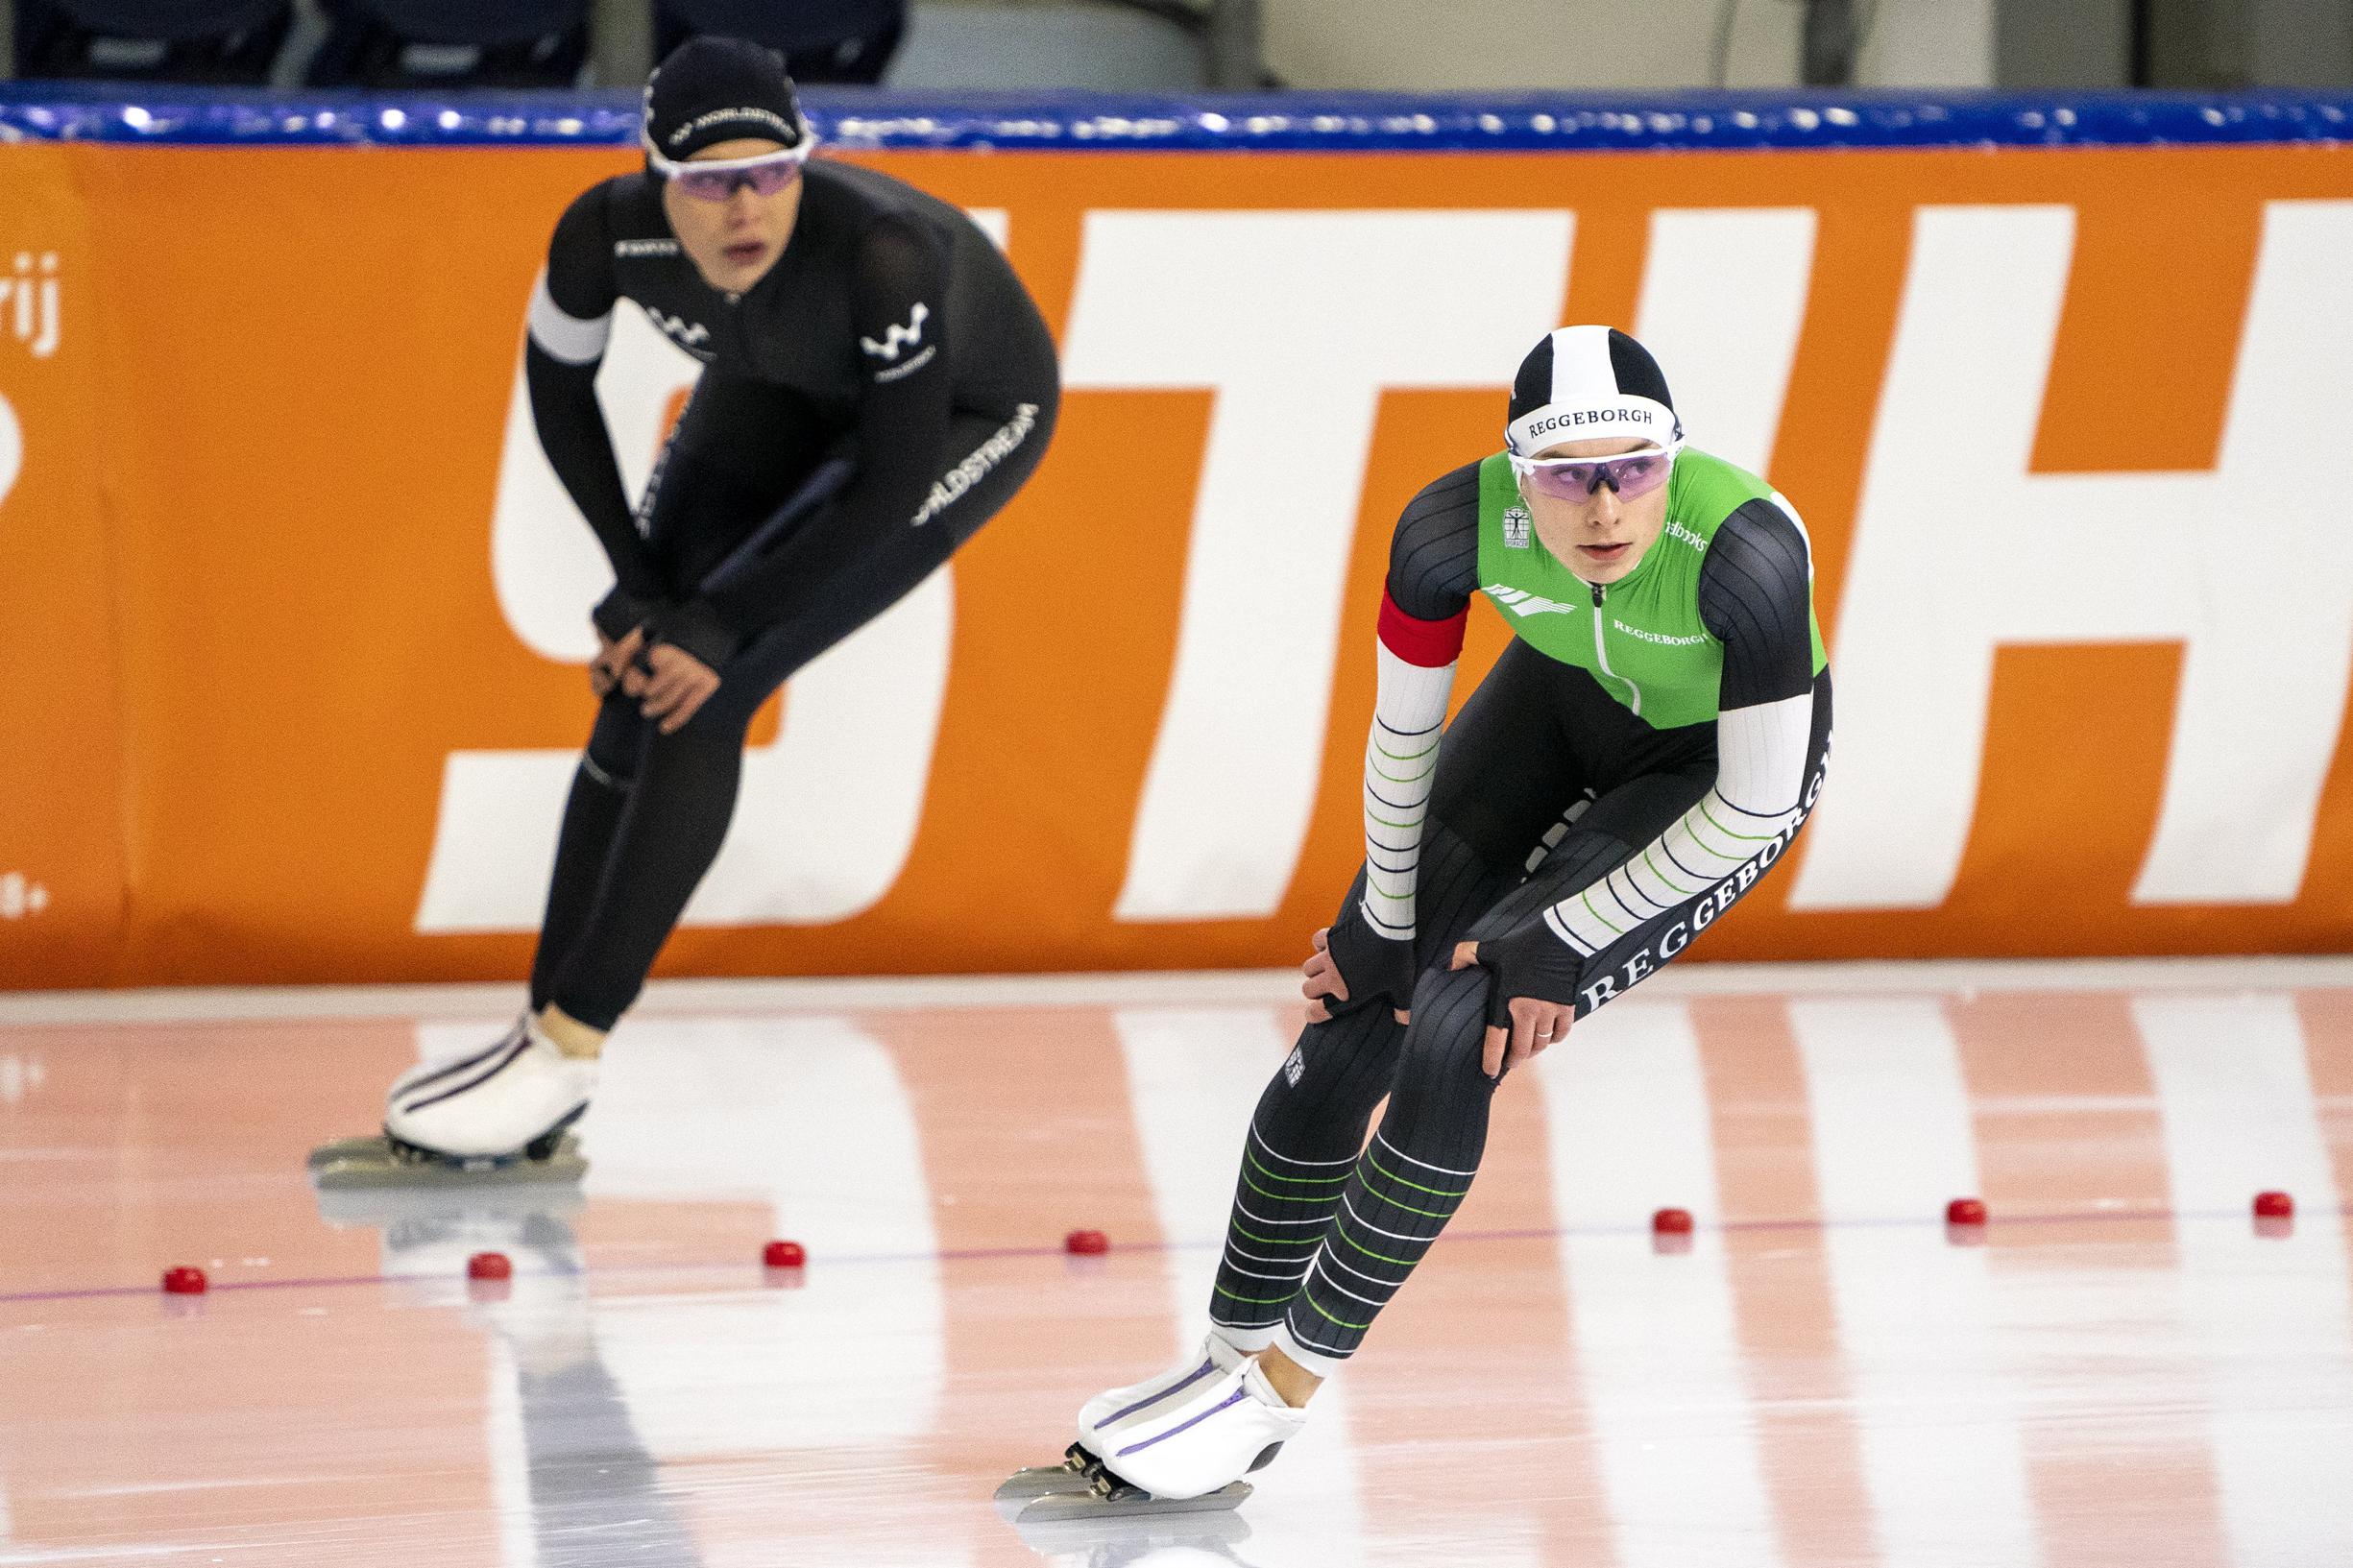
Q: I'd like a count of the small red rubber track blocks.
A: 7